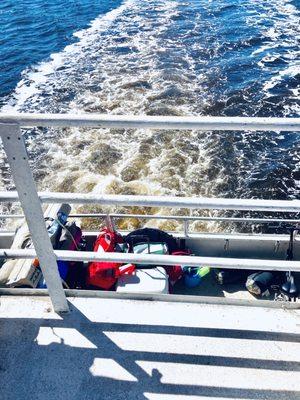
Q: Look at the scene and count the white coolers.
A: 1